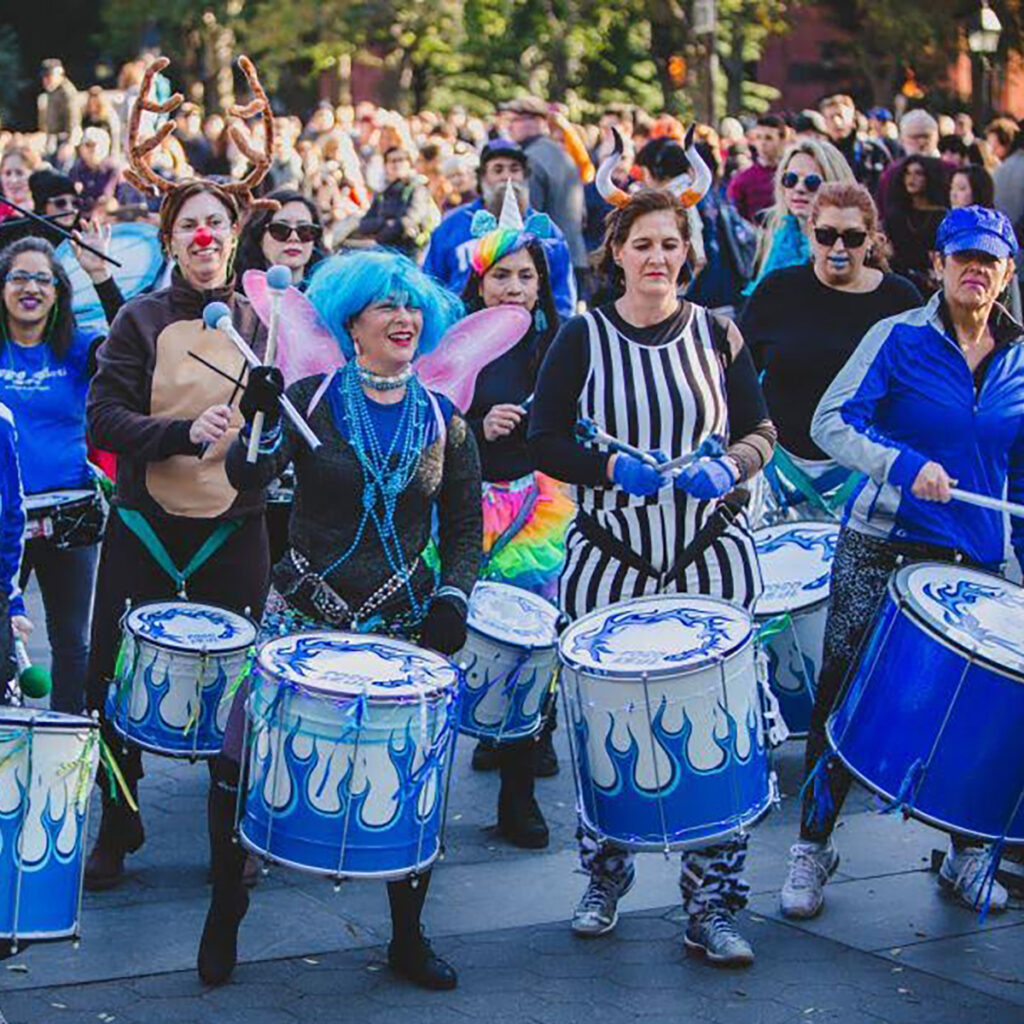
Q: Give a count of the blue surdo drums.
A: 7